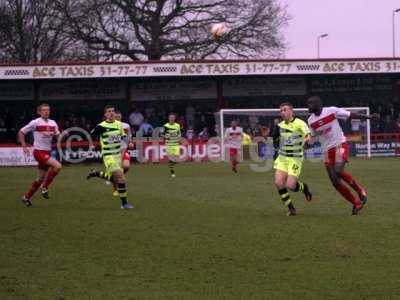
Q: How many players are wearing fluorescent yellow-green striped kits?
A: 3